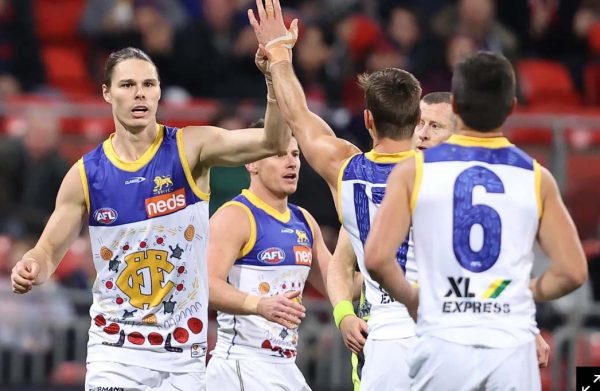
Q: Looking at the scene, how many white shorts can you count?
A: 4